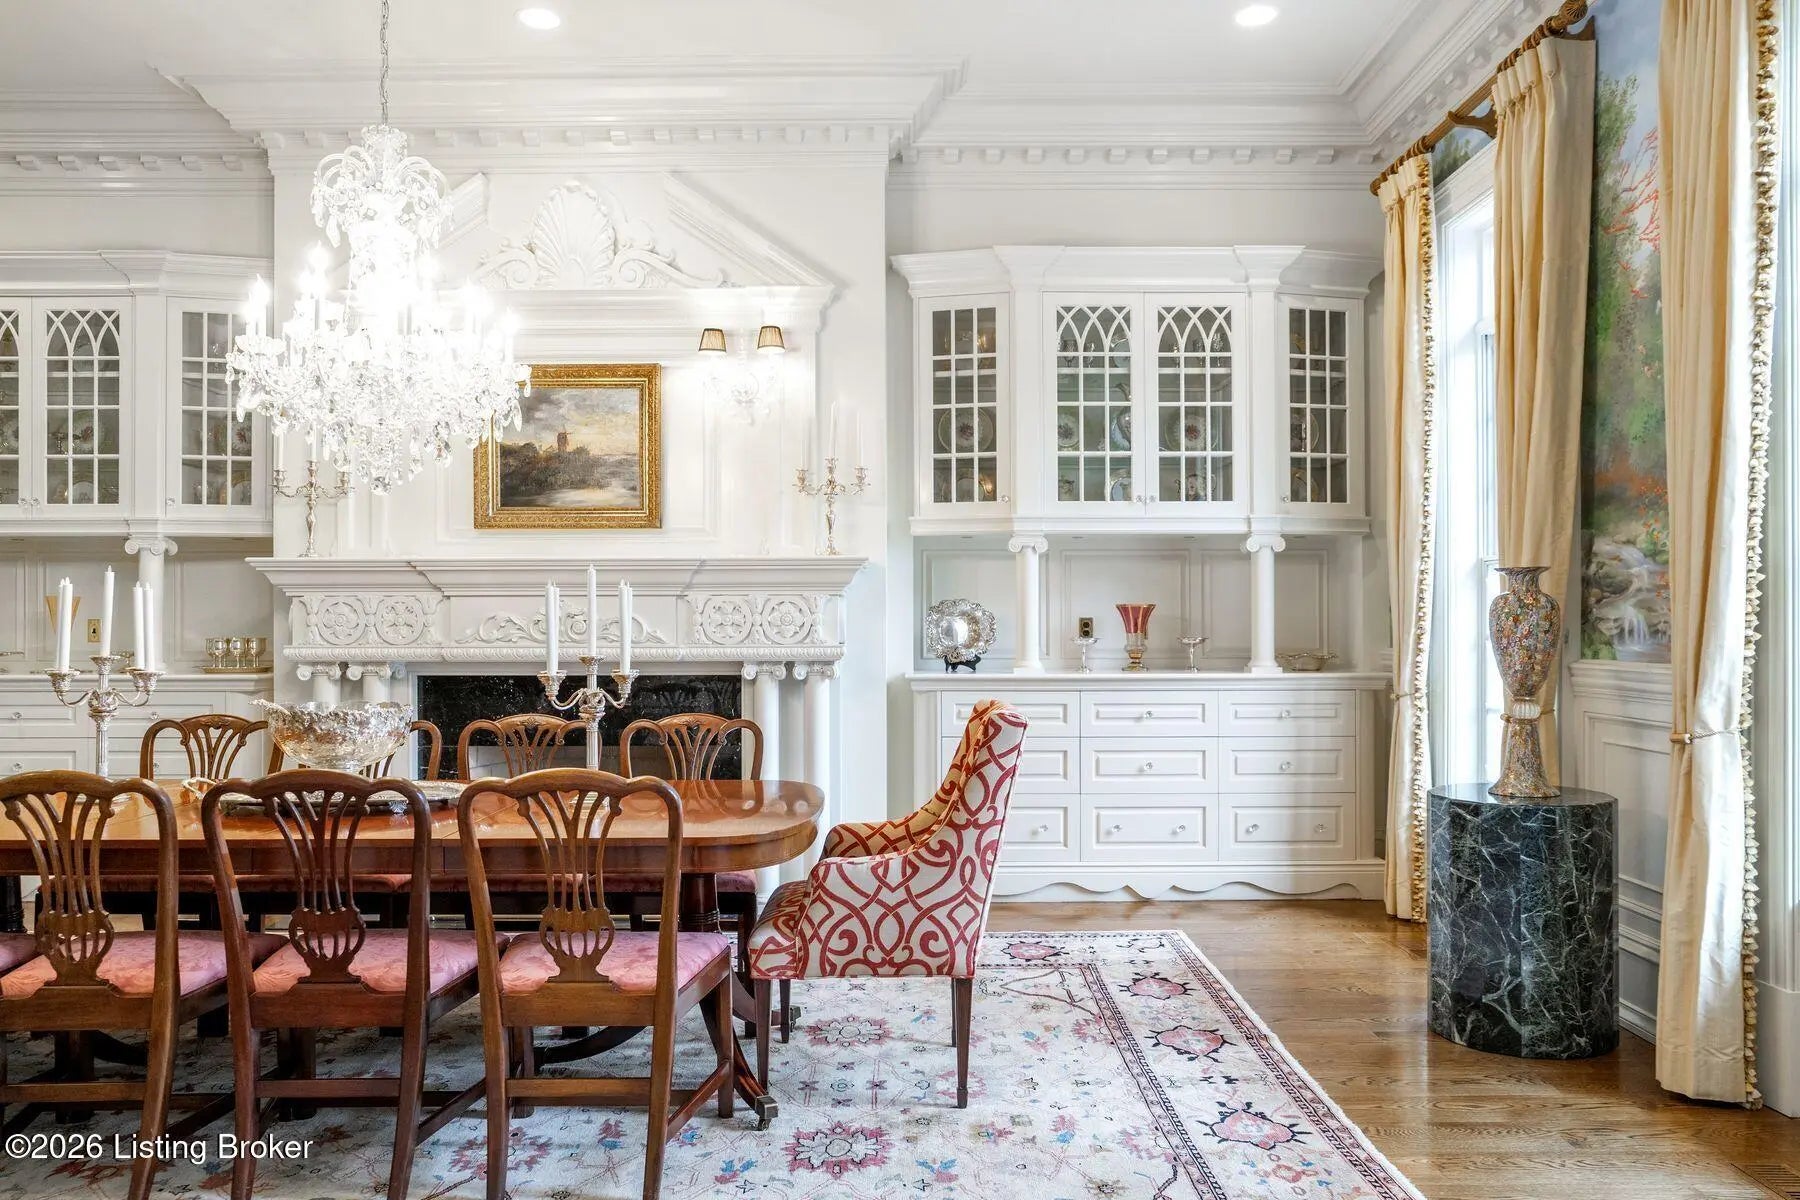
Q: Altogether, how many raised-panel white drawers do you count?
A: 13